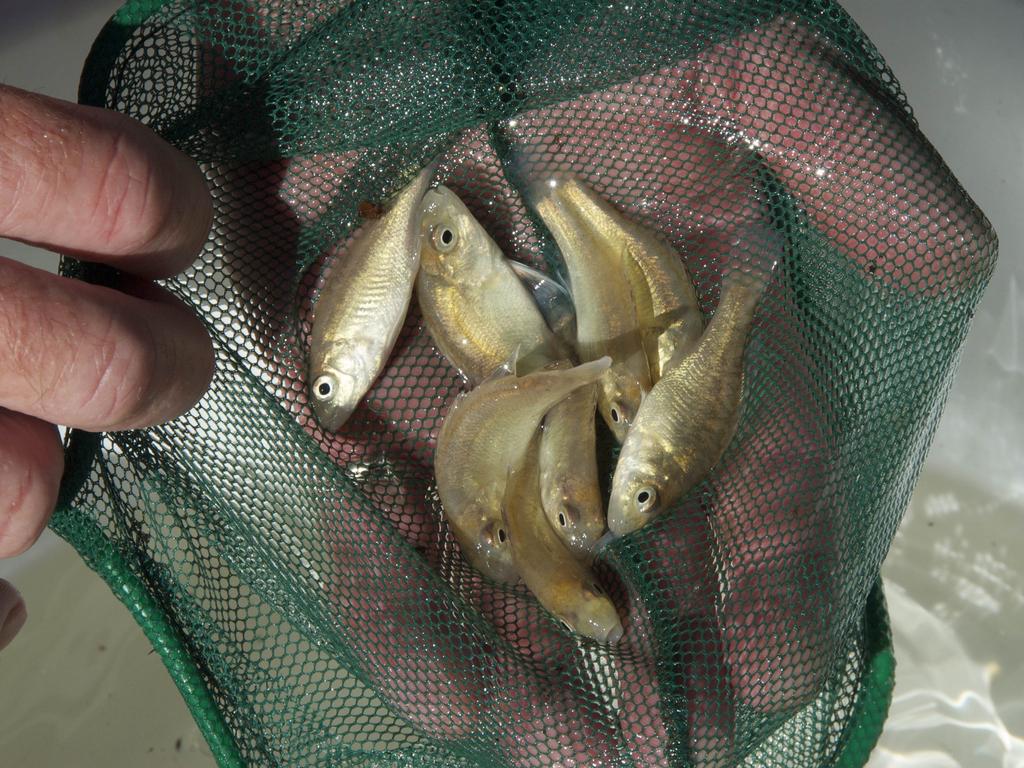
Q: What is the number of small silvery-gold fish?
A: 8